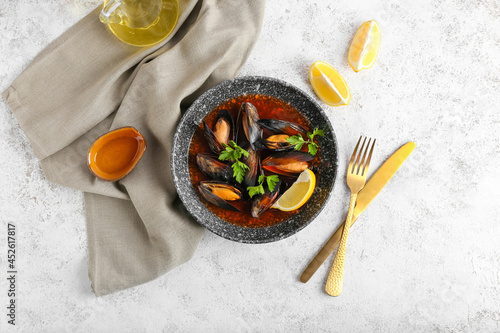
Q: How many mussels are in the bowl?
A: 8